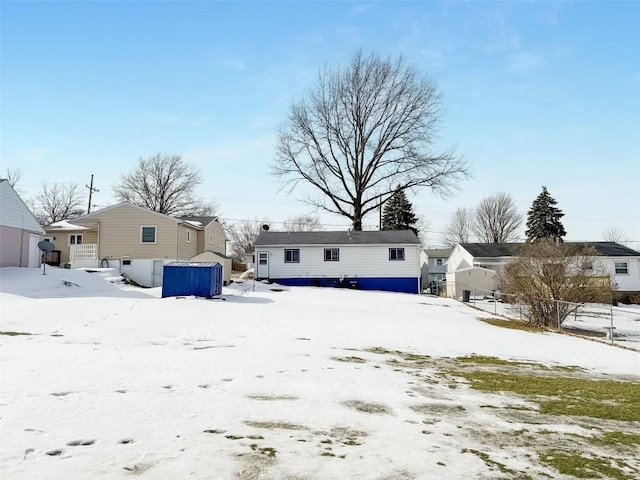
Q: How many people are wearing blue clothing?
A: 0